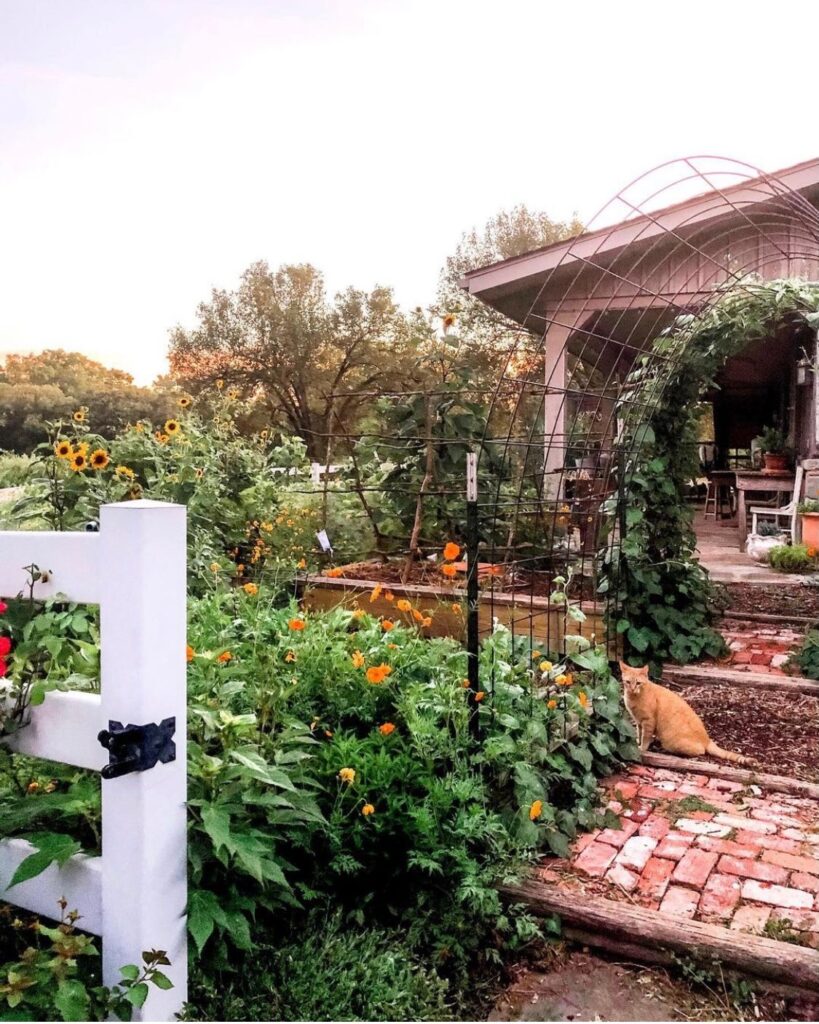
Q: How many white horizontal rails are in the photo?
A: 3